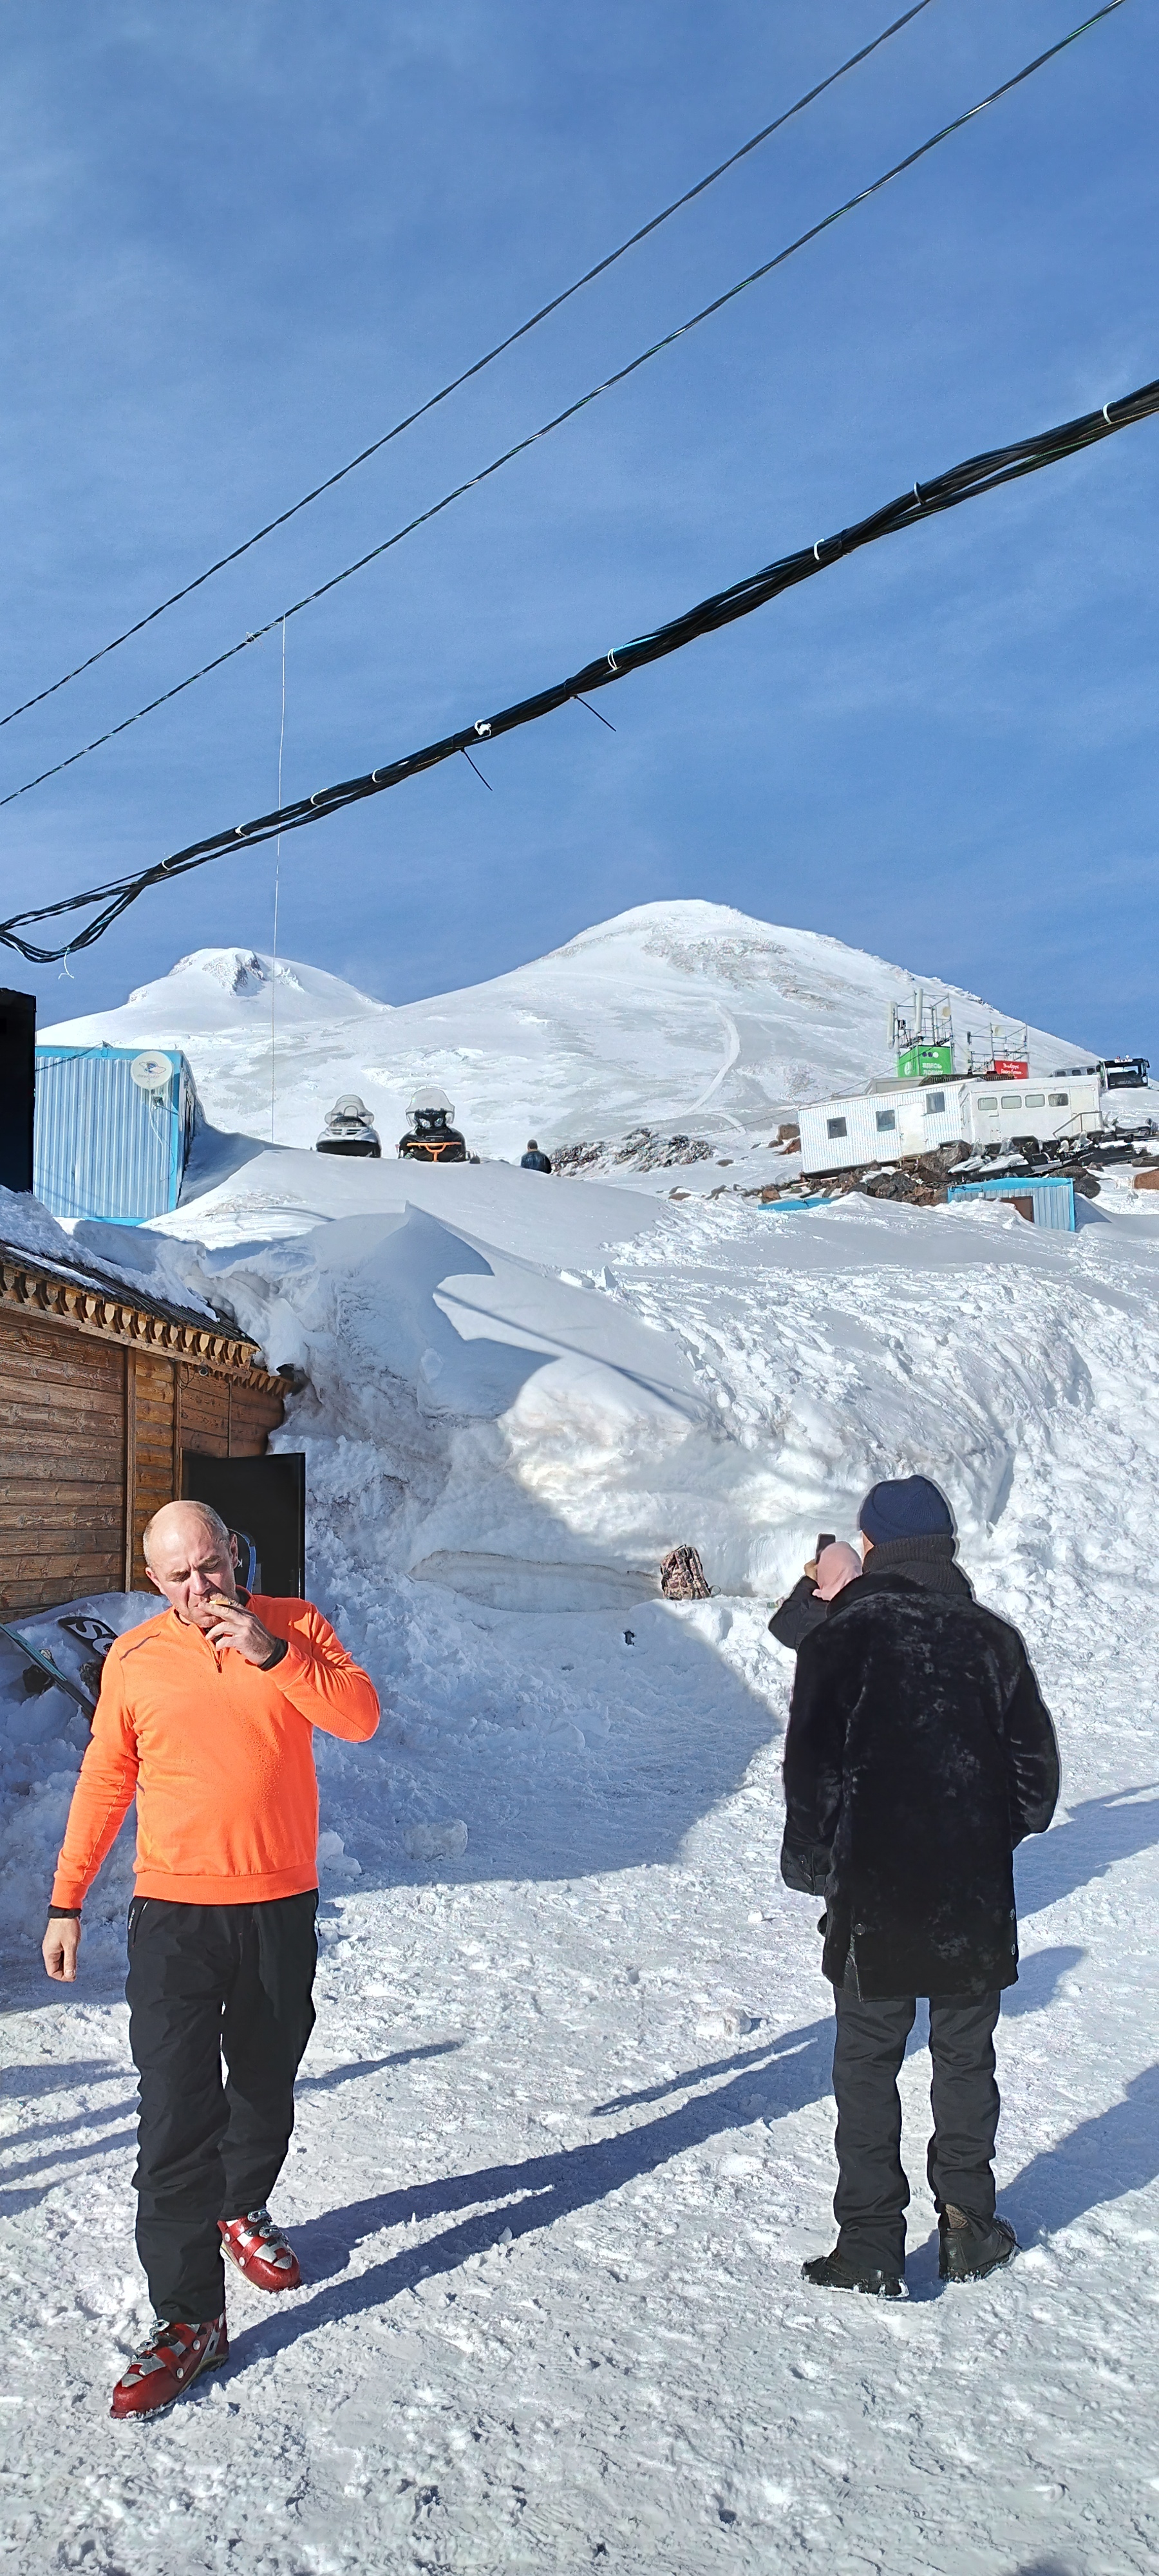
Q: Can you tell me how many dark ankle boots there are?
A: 2